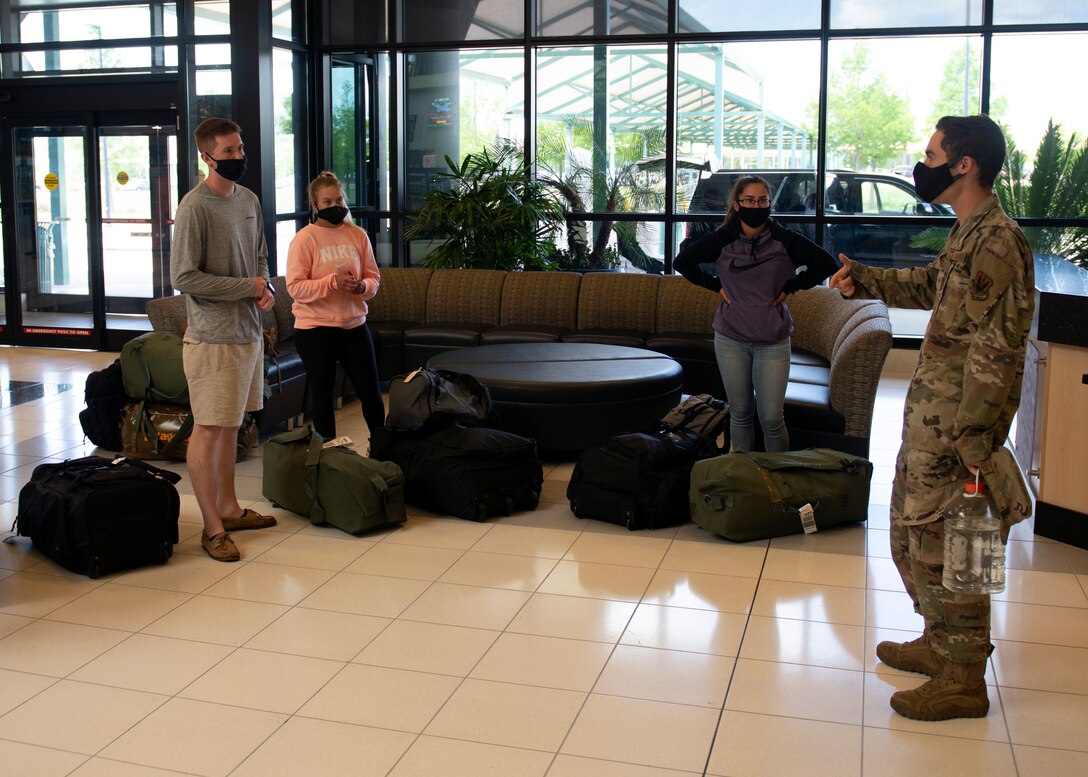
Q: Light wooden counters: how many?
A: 1